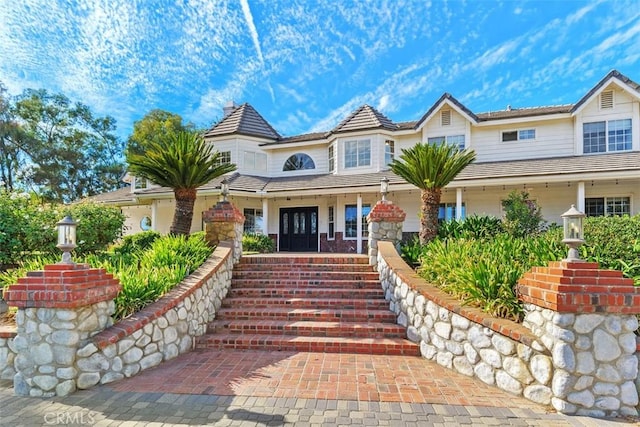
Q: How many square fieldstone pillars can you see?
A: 4